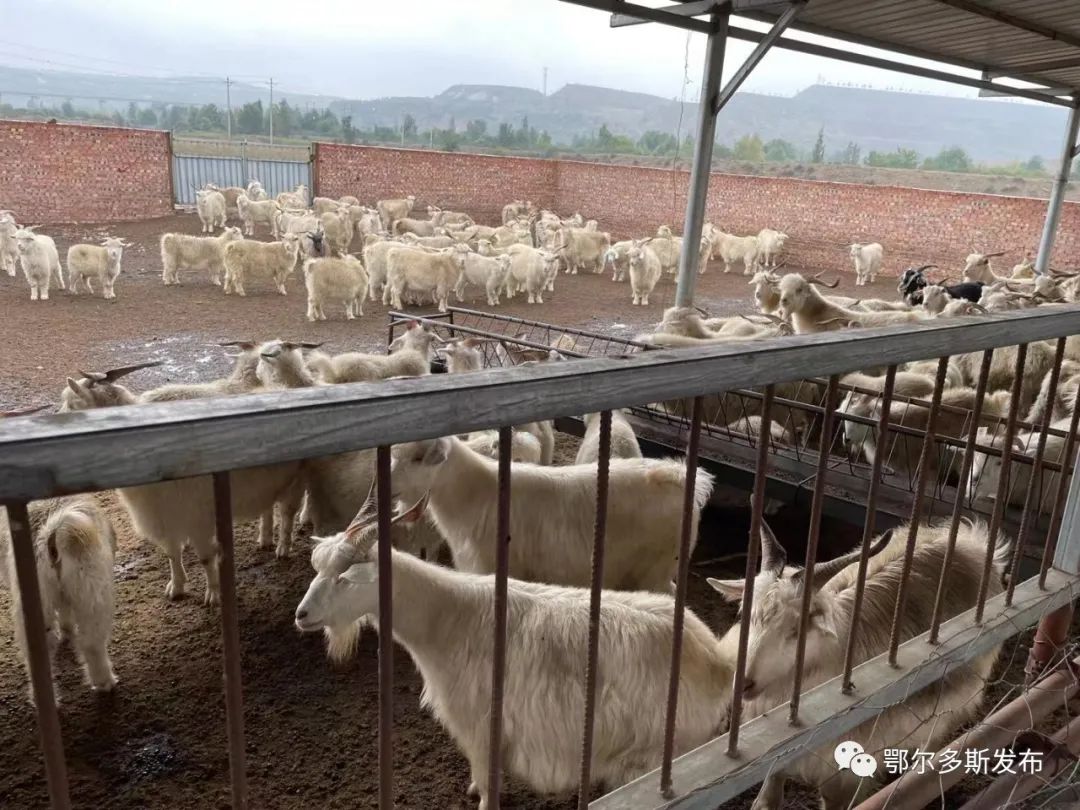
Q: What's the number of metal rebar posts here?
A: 14